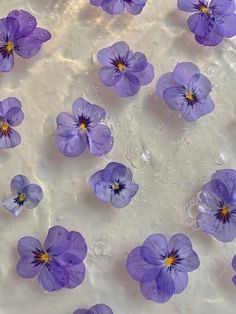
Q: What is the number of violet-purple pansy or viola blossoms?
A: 14